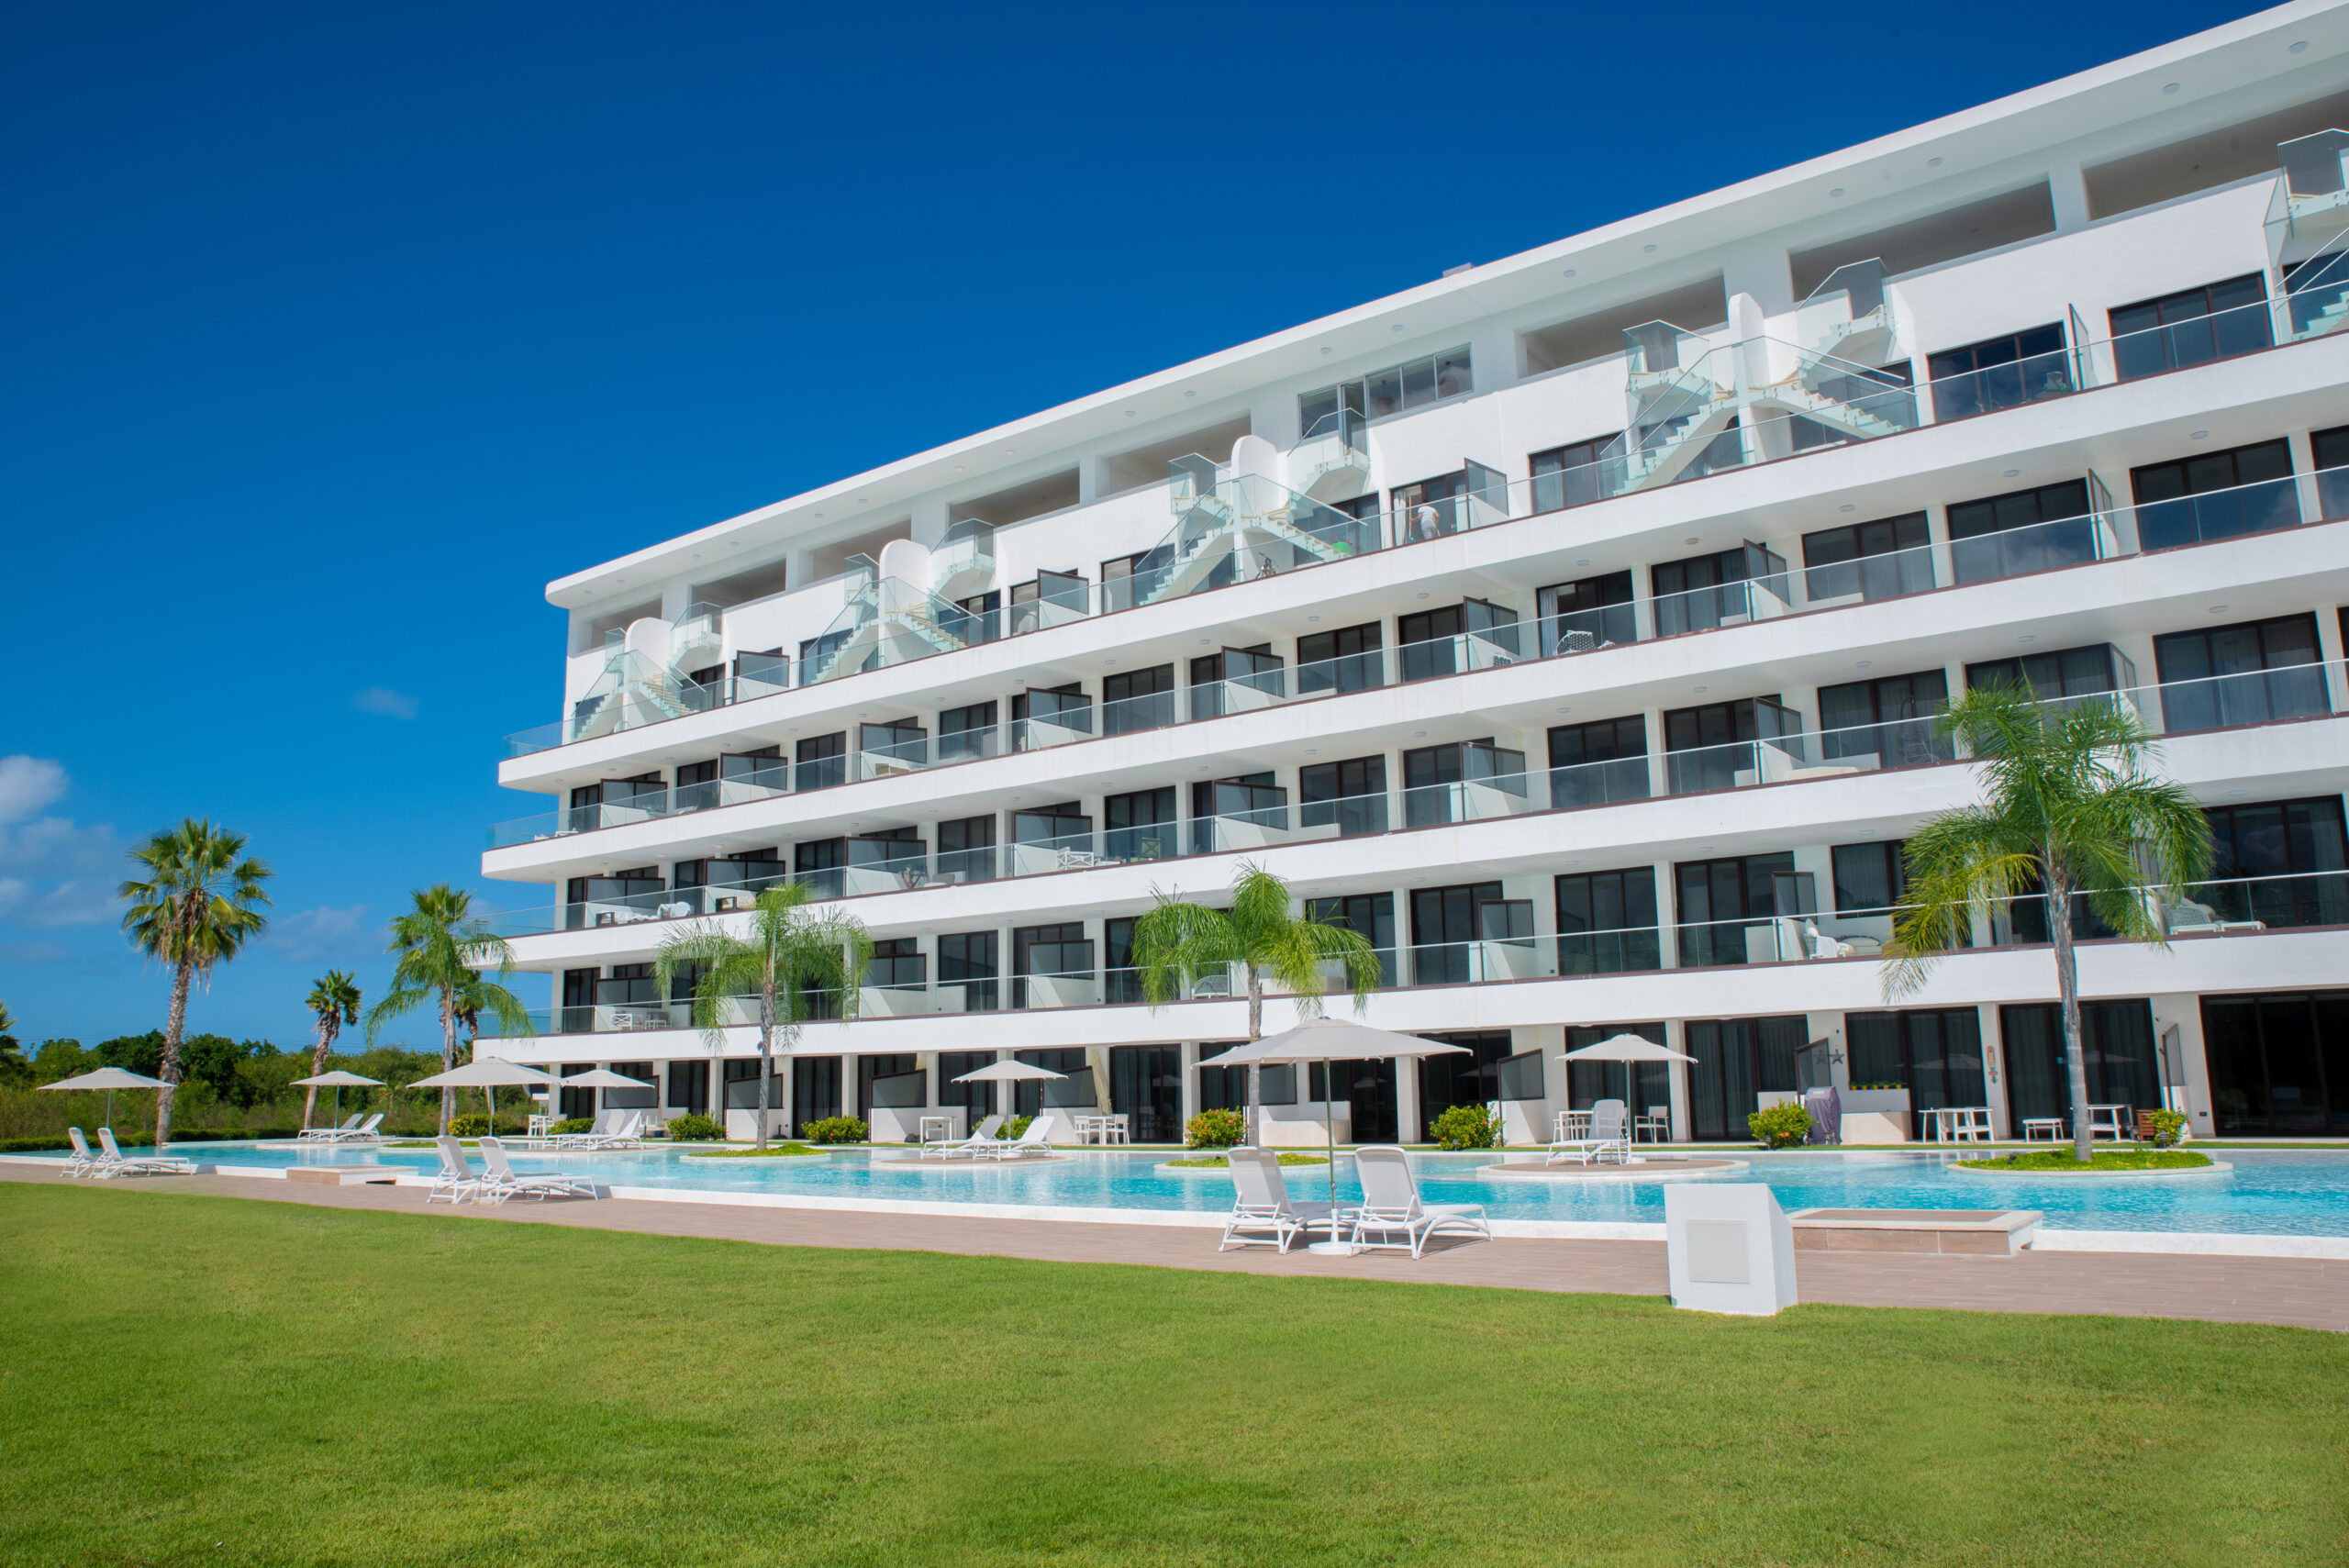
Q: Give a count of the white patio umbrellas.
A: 7